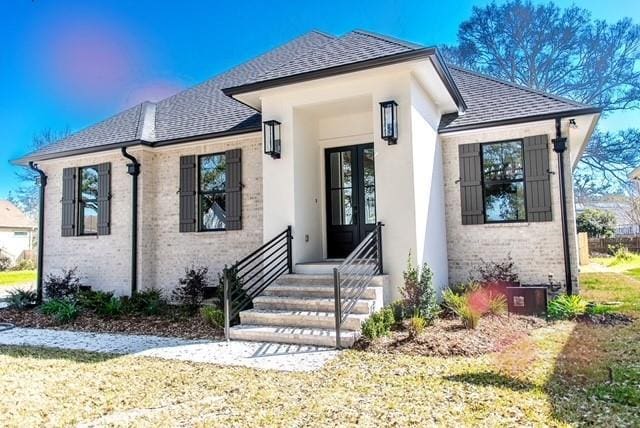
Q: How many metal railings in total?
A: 2